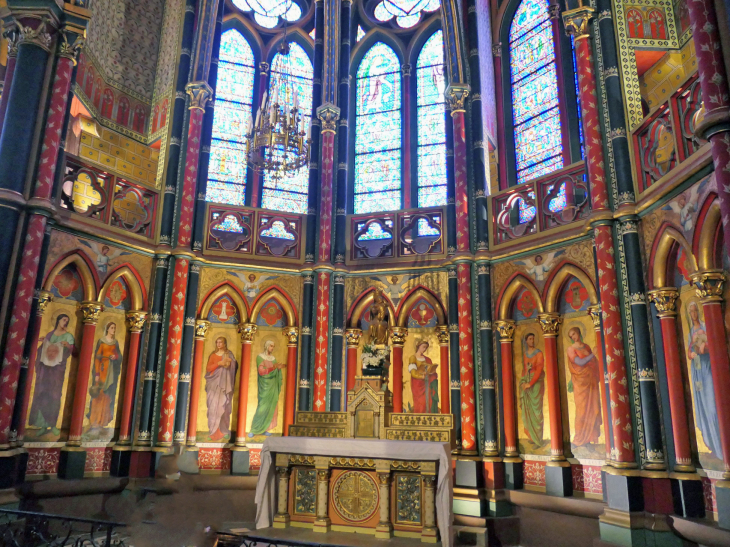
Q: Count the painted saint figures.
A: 8